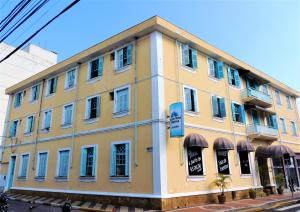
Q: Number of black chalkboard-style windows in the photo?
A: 3